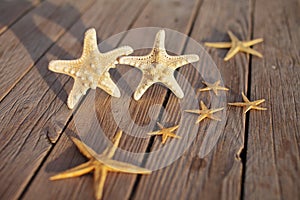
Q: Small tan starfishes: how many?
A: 4